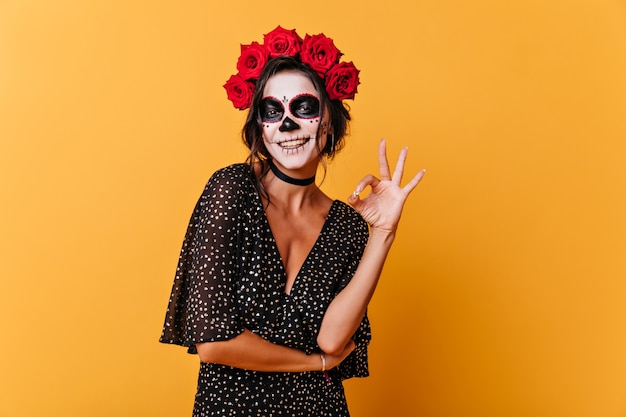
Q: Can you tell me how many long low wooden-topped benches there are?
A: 0